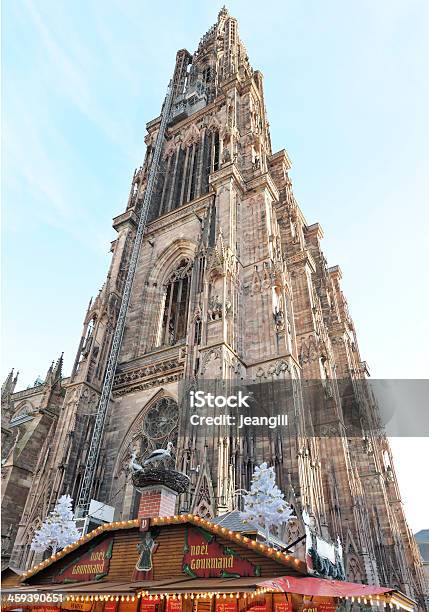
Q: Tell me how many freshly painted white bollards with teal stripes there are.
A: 0